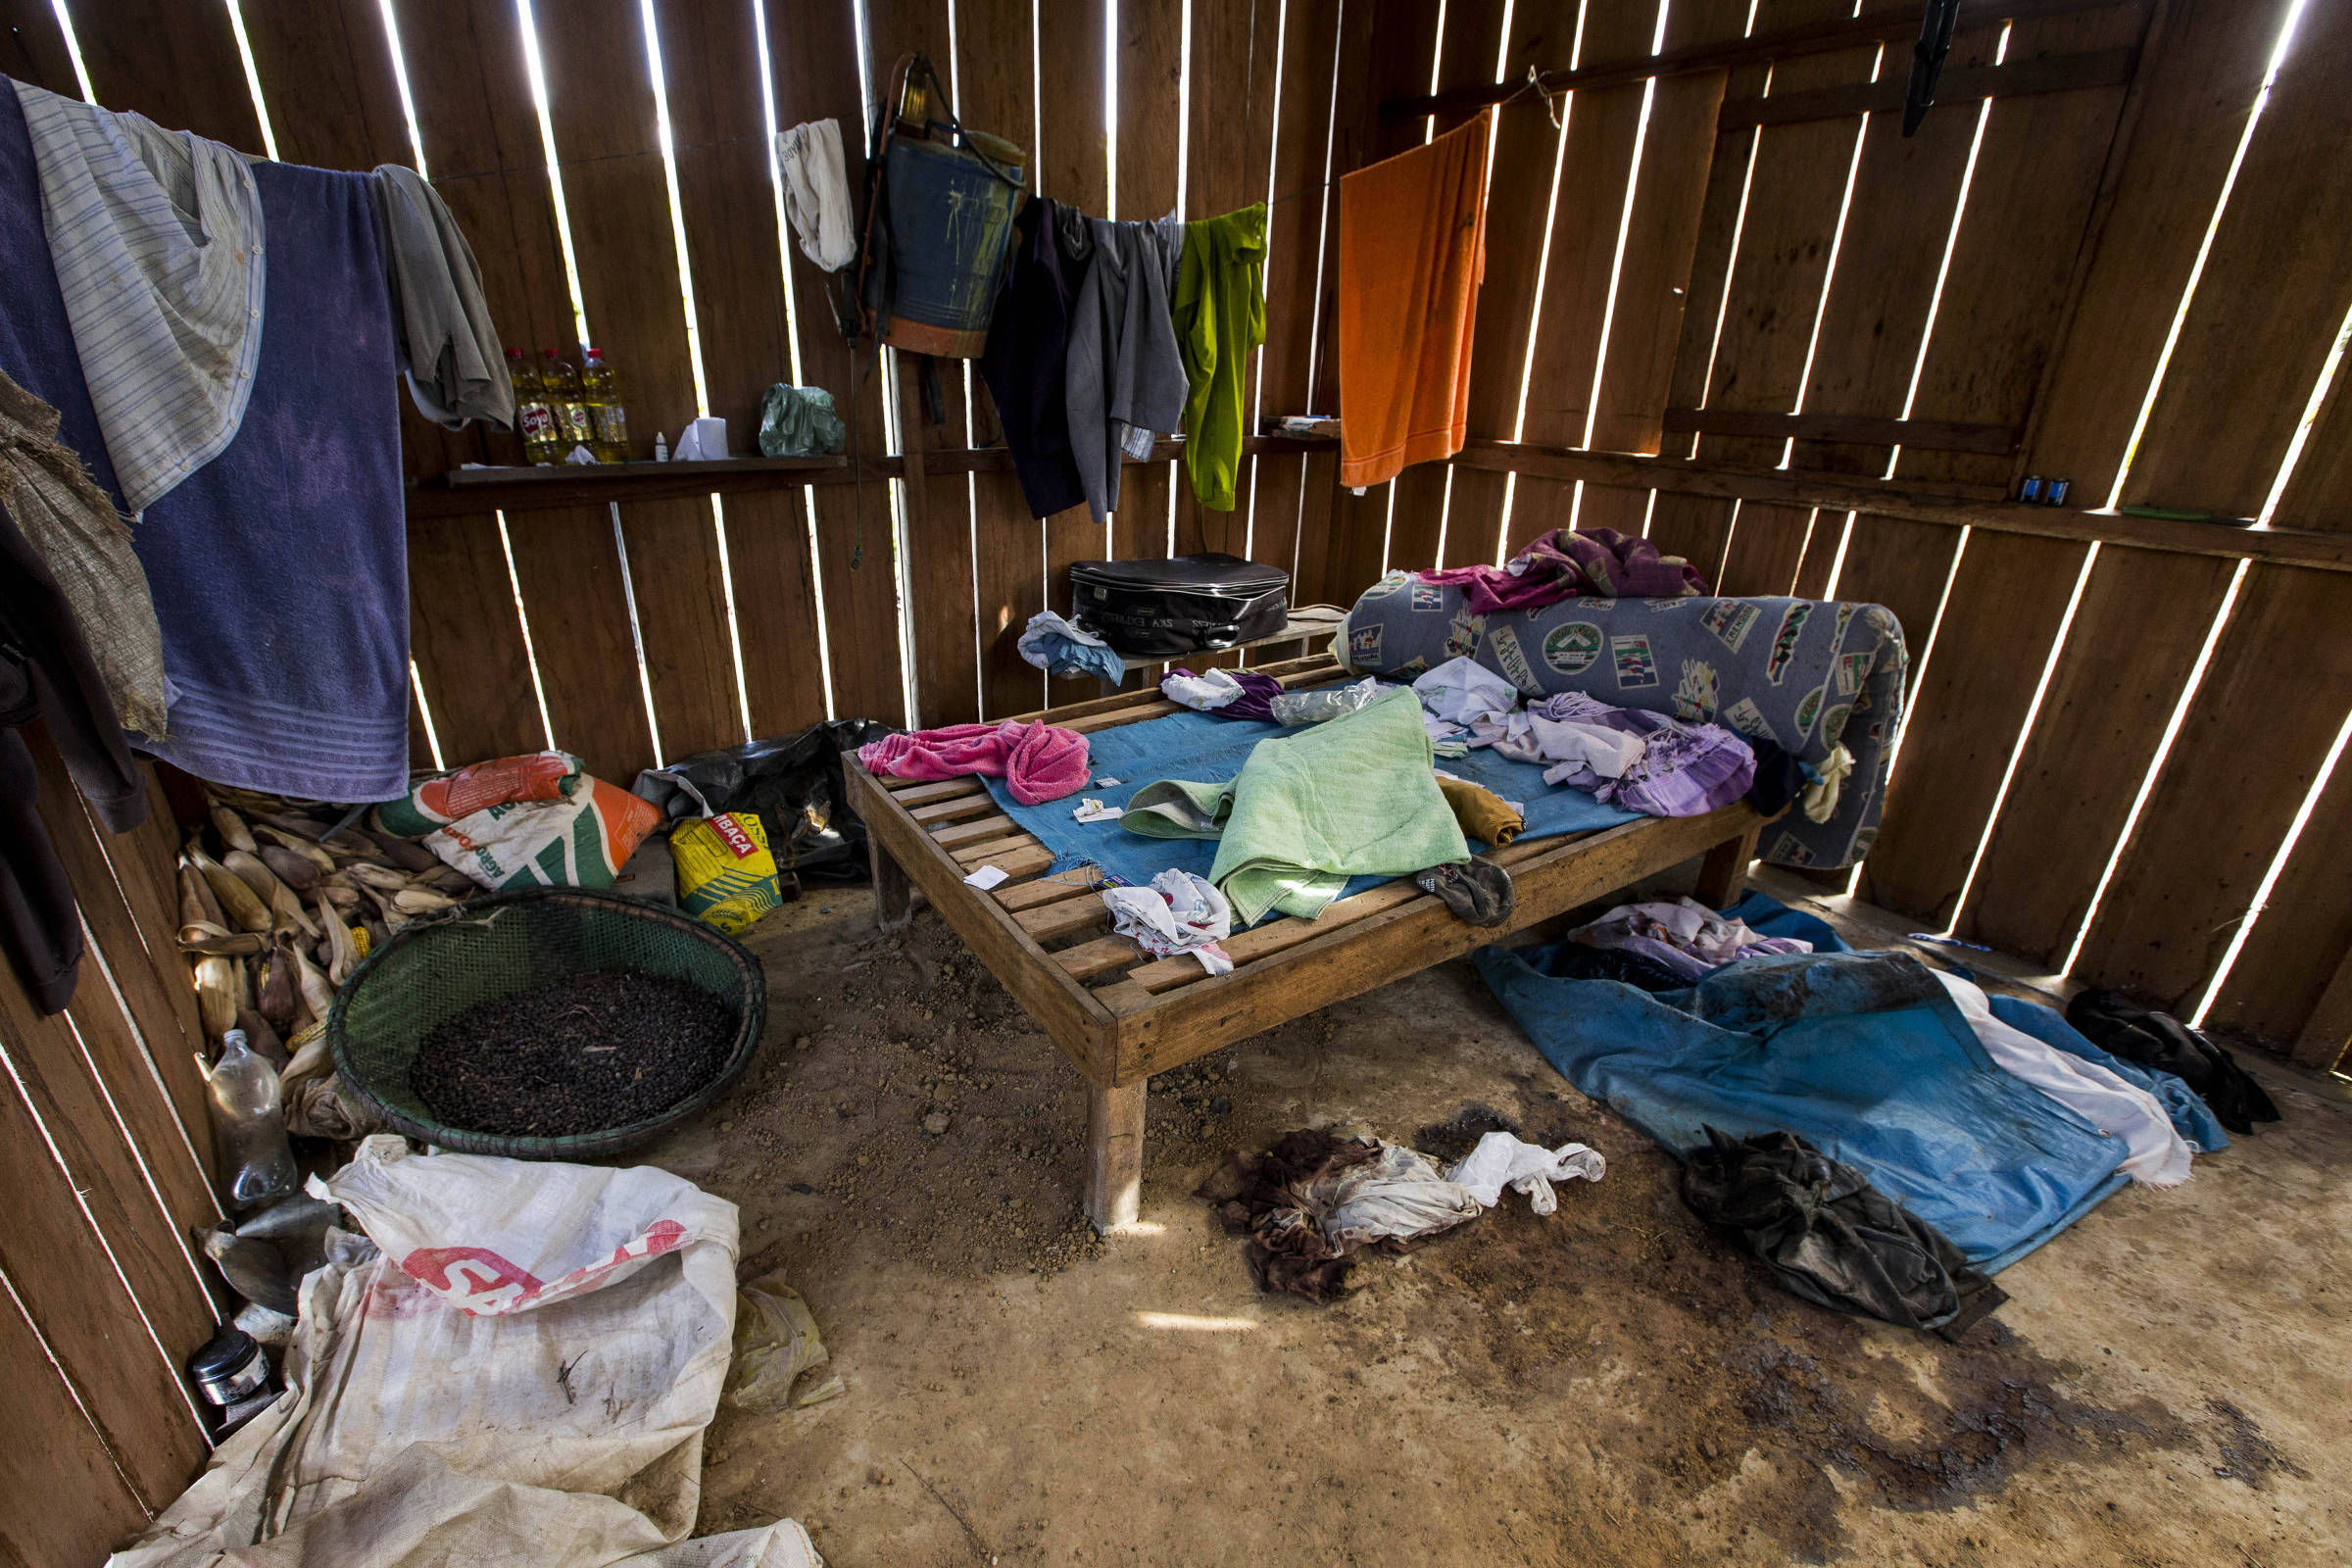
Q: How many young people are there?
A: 0